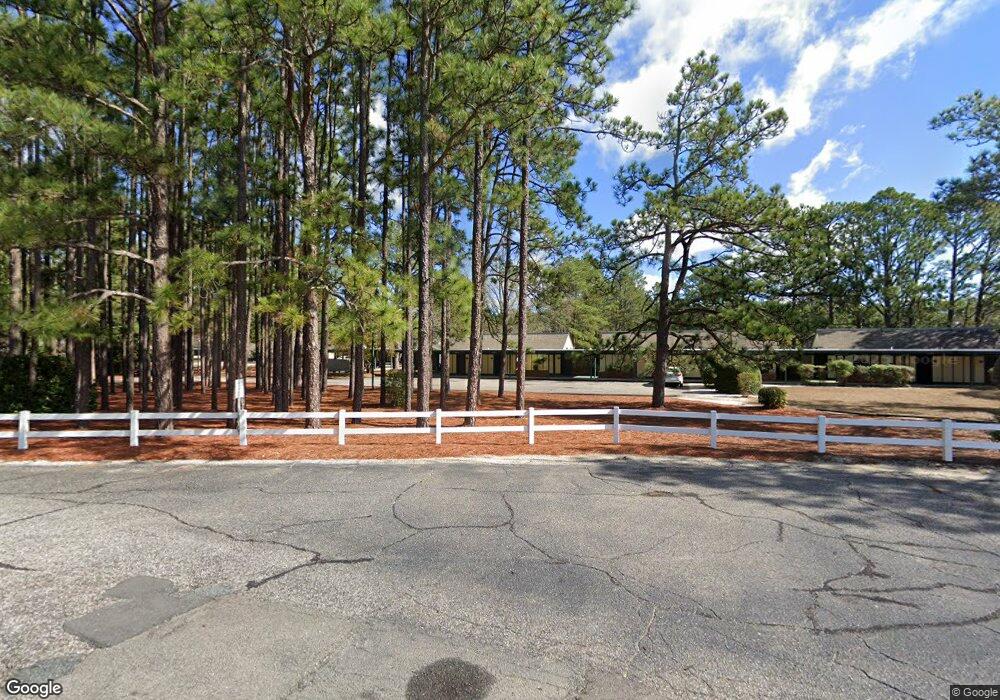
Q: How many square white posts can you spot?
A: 10